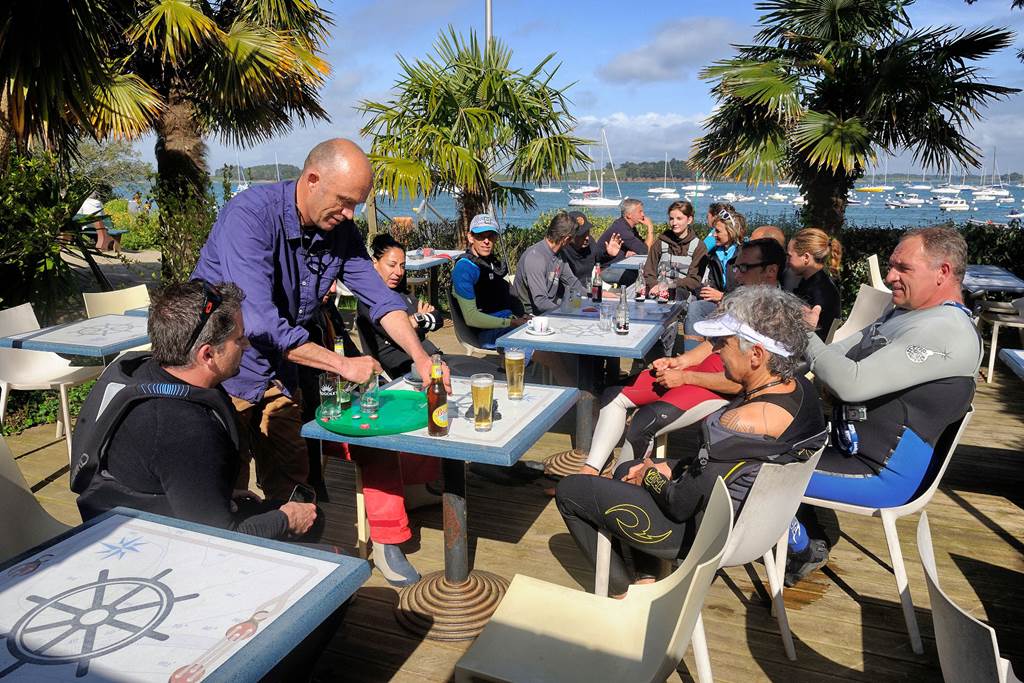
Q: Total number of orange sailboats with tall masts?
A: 0